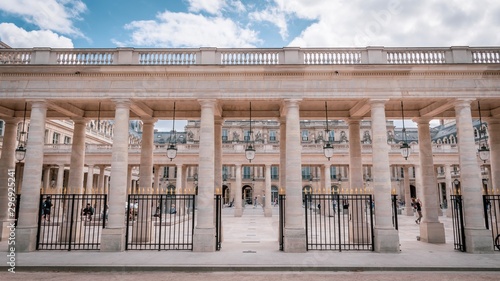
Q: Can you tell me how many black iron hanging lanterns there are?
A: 6